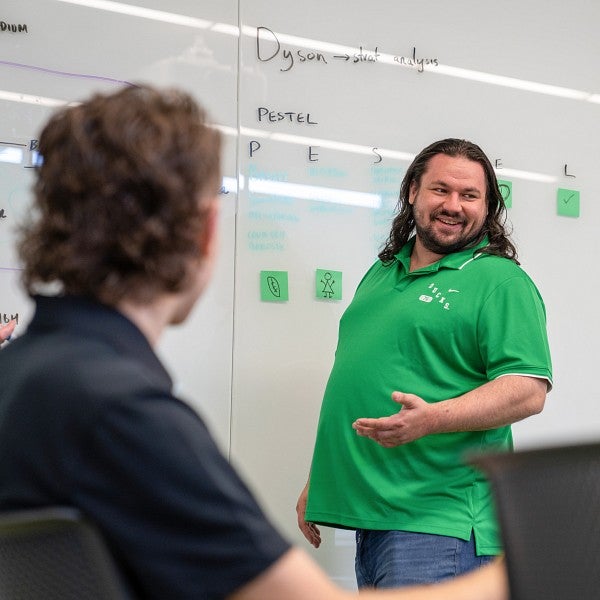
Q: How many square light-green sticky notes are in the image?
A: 4